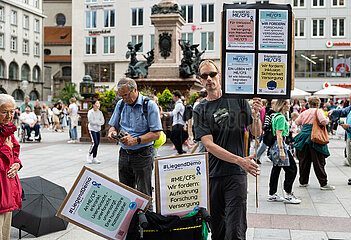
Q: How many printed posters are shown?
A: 6